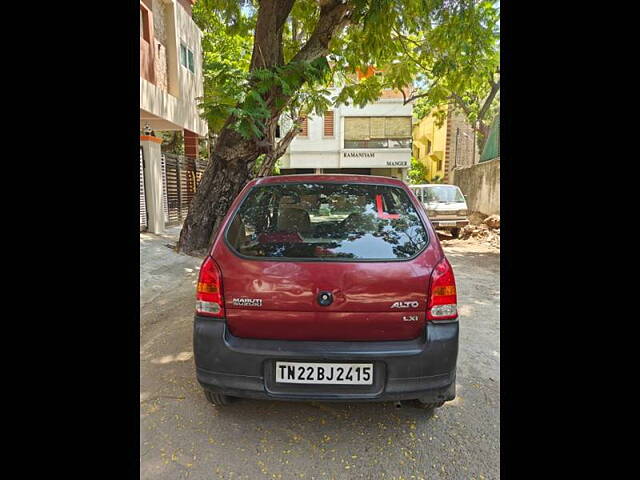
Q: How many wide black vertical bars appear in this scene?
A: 2